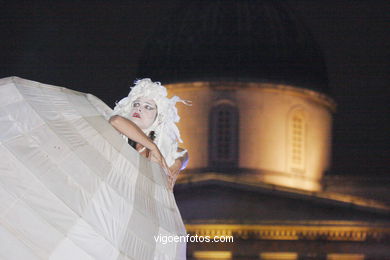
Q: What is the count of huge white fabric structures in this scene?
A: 1